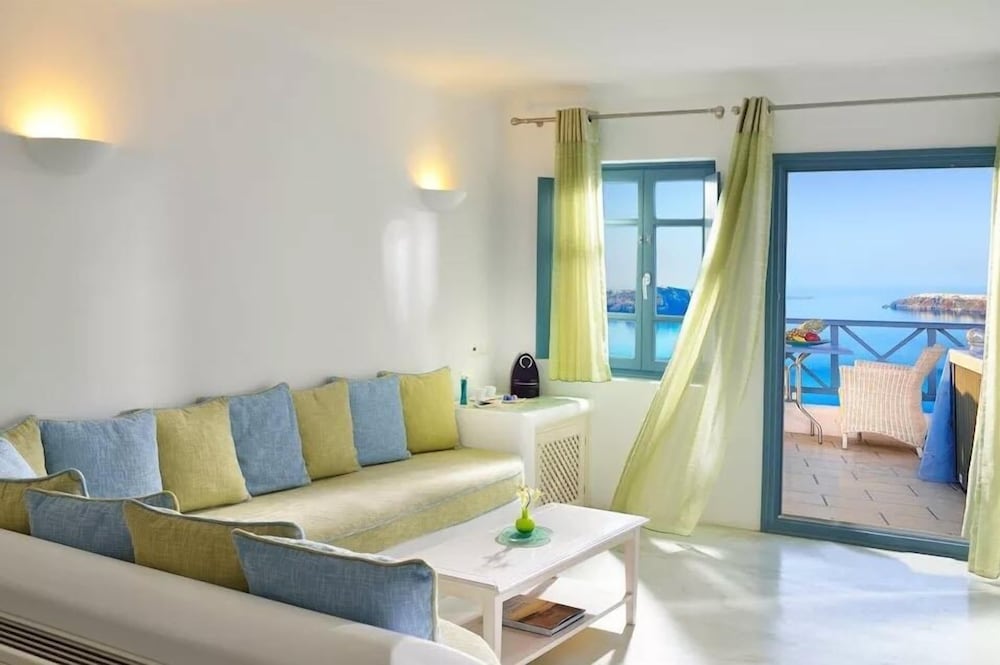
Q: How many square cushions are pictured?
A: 12